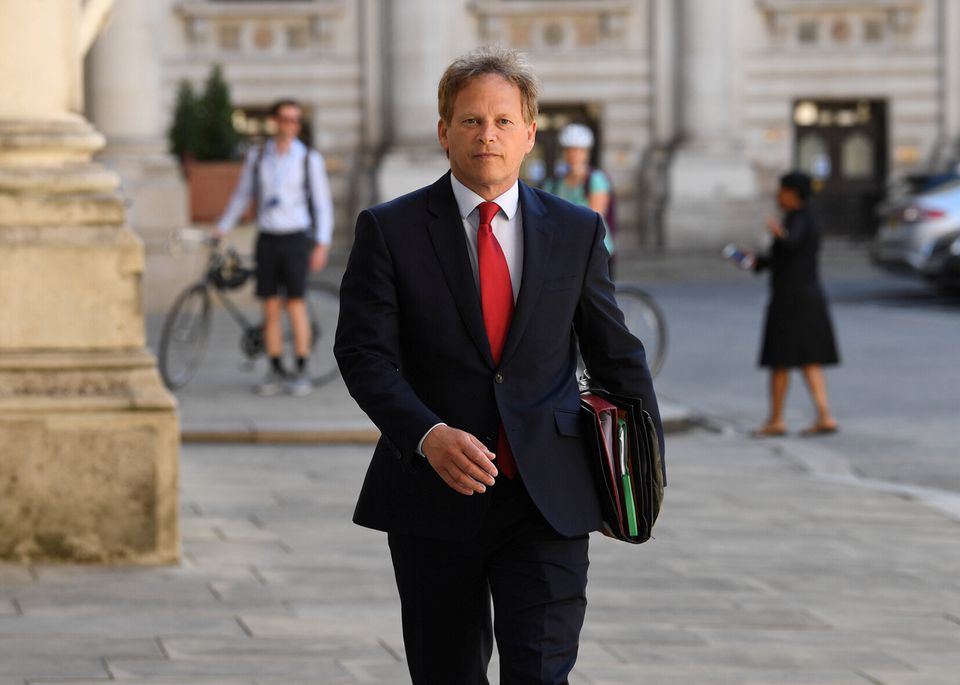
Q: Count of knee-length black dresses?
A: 1